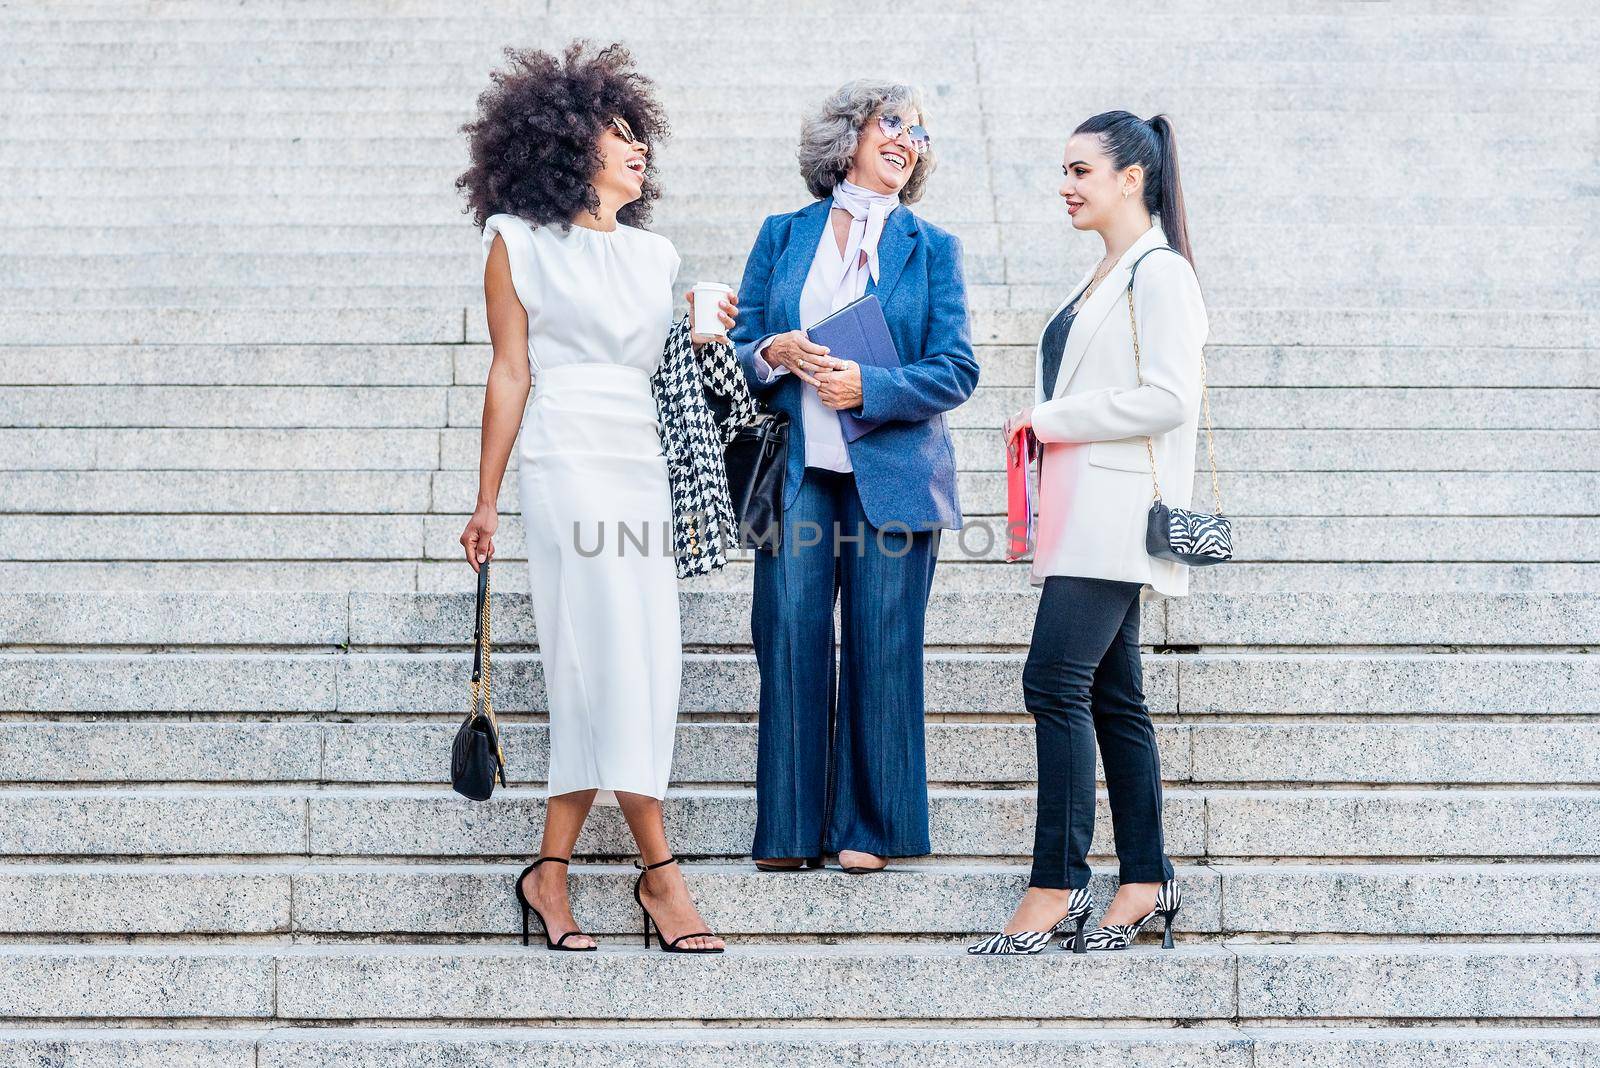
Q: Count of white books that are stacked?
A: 0